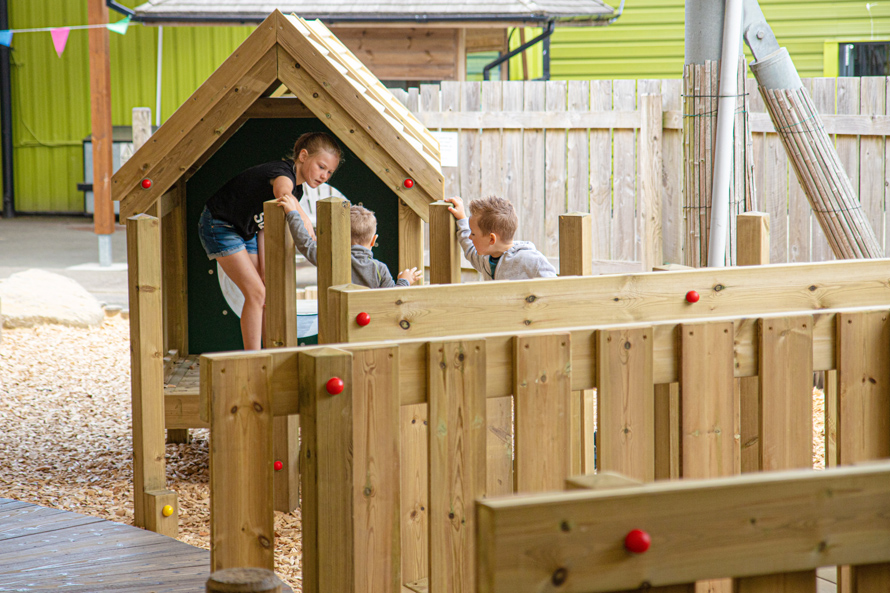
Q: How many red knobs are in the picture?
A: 7